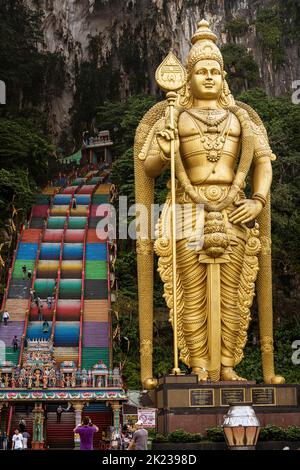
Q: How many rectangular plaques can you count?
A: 3